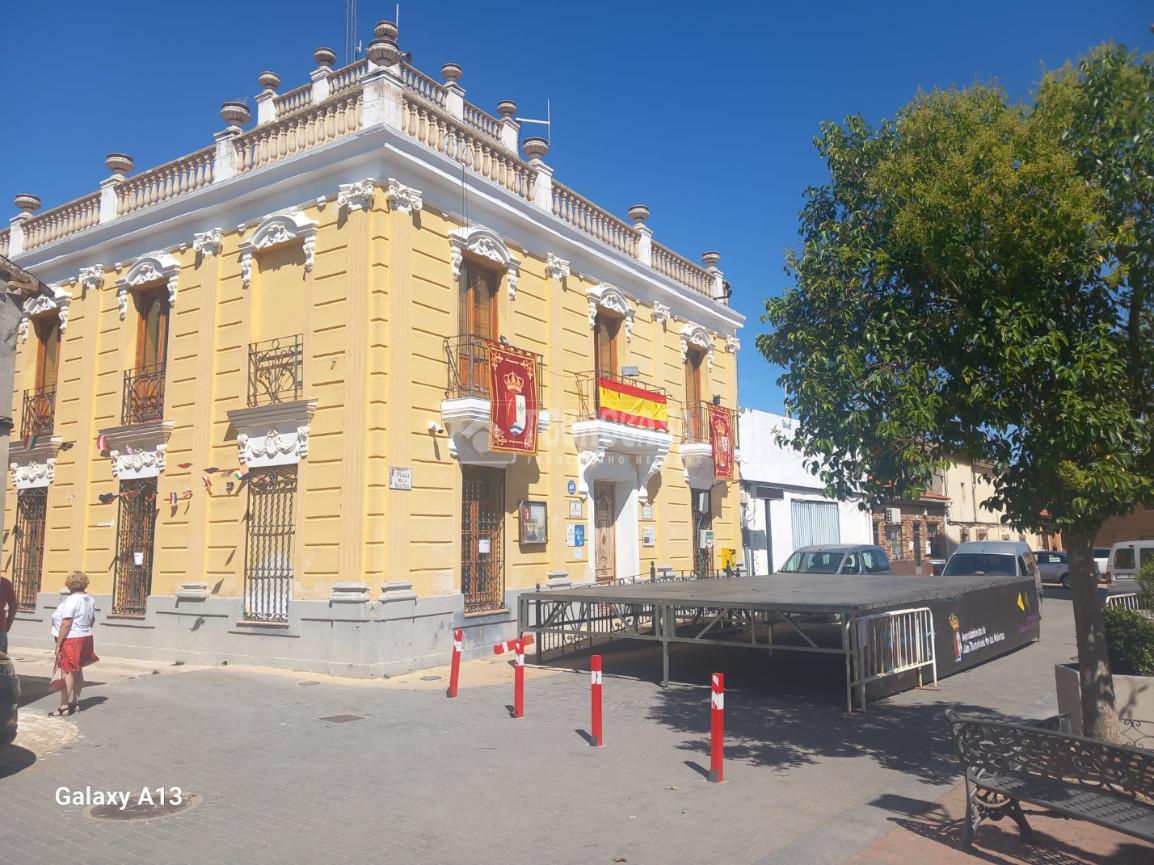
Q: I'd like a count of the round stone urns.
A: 12